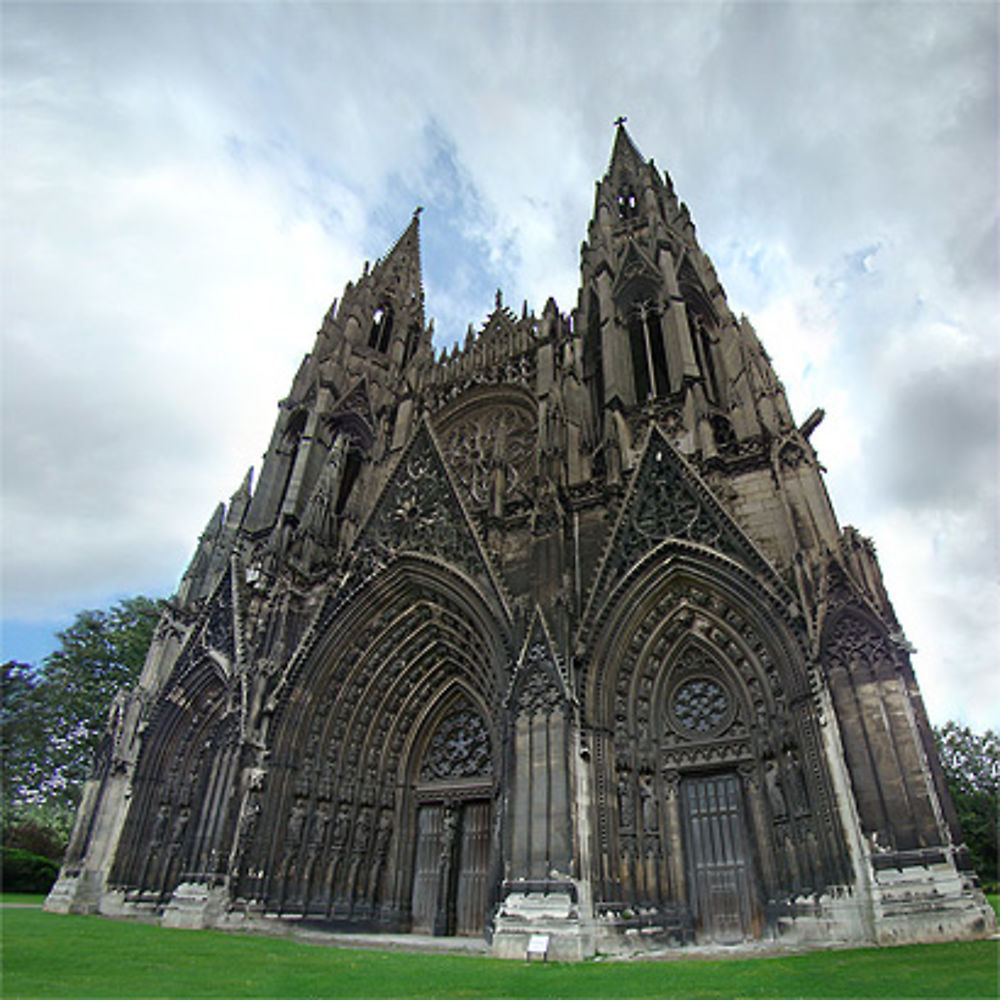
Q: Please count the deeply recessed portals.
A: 3